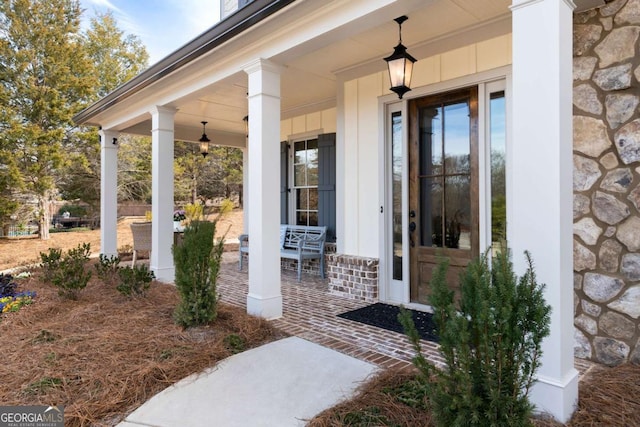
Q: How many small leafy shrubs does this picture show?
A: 4